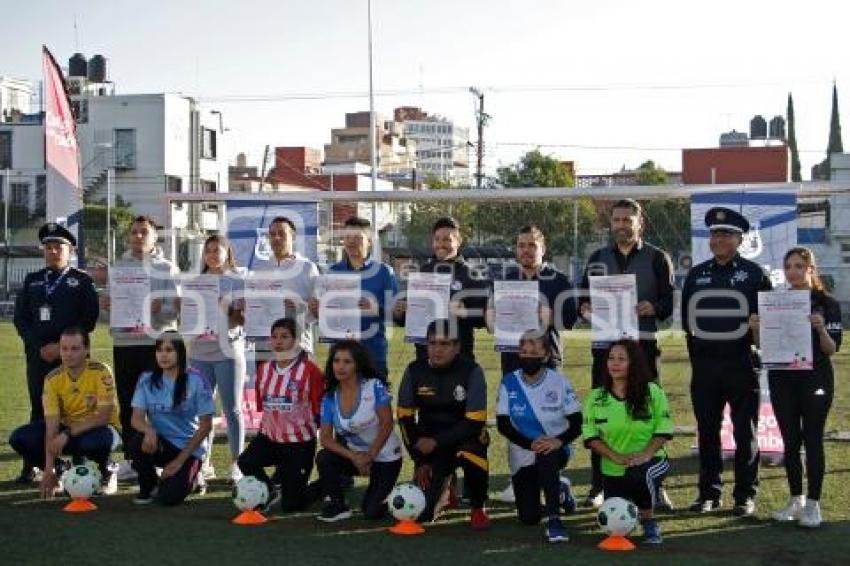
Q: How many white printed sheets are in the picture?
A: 8